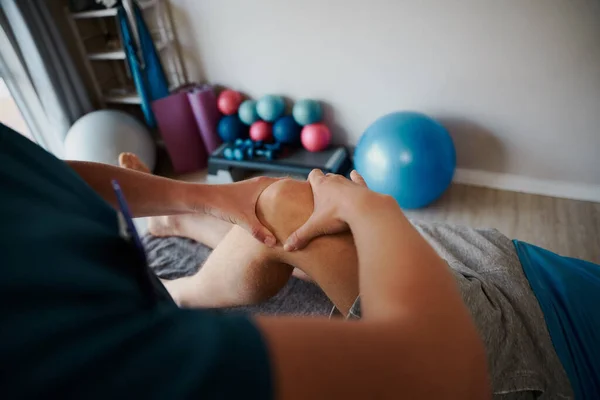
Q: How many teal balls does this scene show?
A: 3